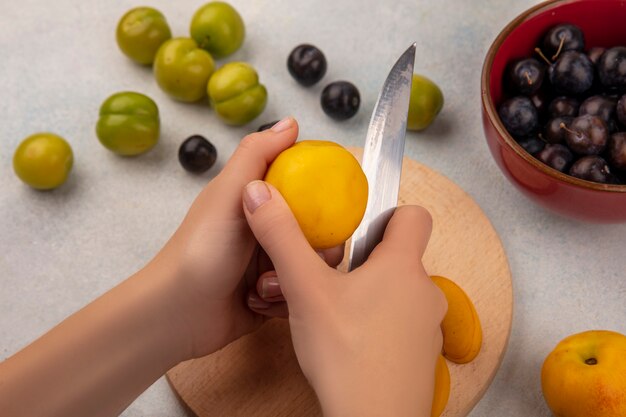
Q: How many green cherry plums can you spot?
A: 7